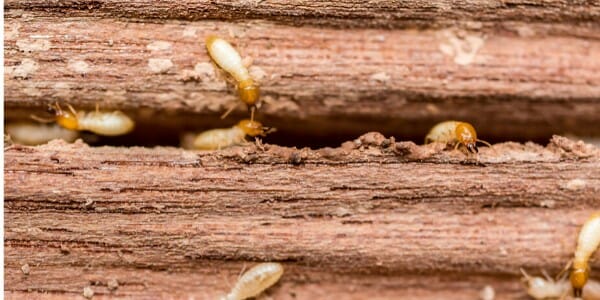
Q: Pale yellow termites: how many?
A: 8